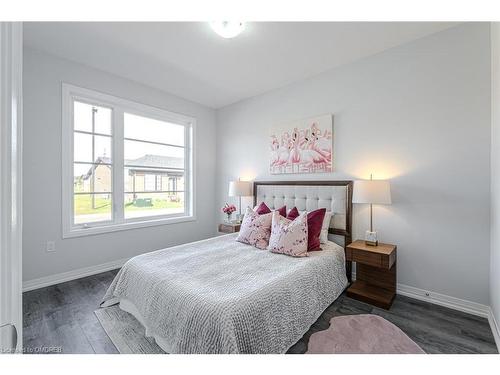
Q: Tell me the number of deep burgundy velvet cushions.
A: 2